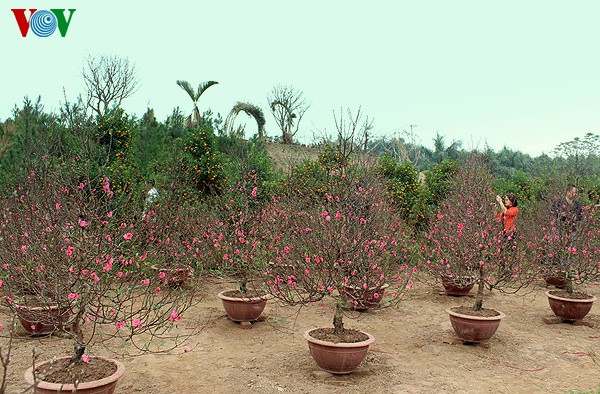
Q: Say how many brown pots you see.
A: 10